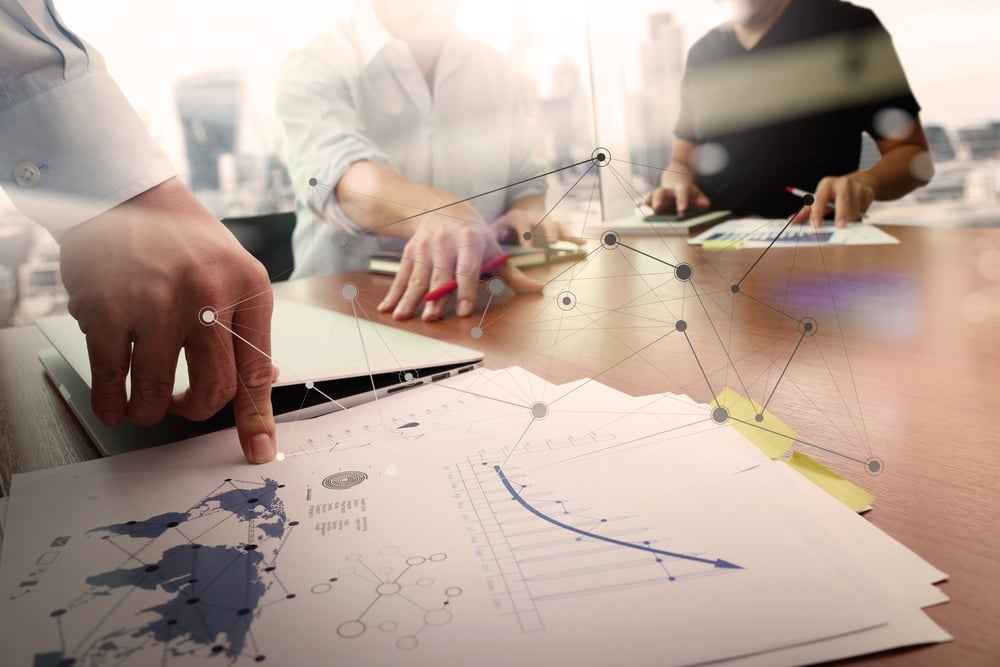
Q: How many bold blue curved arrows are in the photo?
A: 1